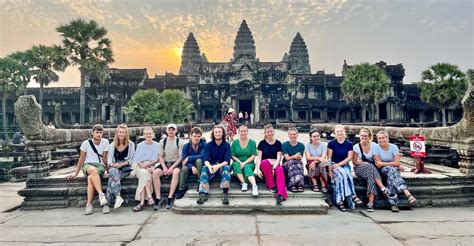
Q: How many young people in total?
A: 13